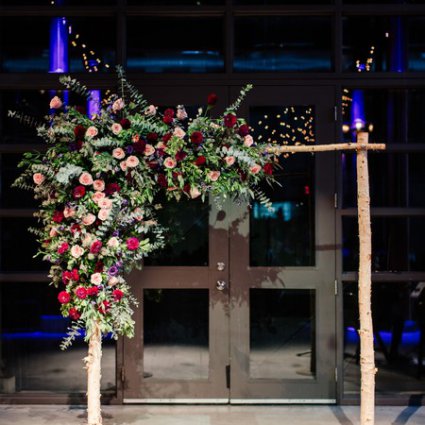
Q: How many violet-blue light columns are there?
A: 4